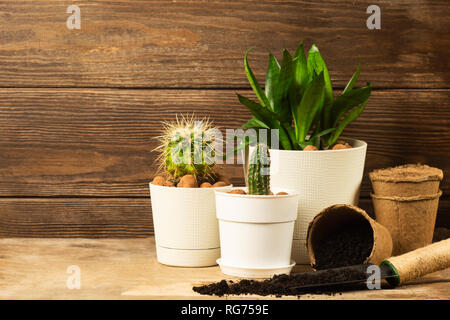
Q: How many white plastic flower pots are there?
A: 3